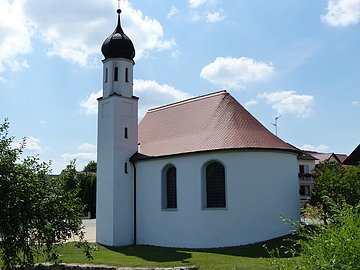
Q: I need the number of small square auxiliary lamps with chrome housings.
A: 0